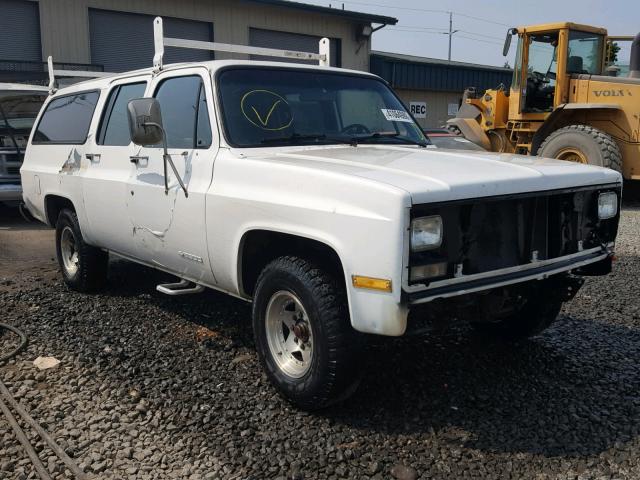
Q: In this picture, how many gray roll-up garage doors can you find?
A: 3